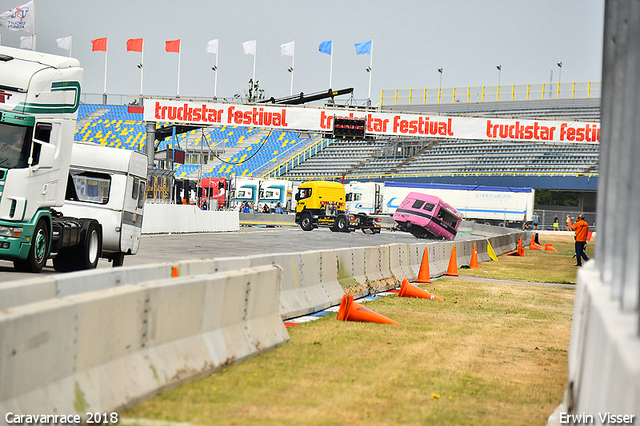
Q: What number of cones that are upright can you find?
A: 5